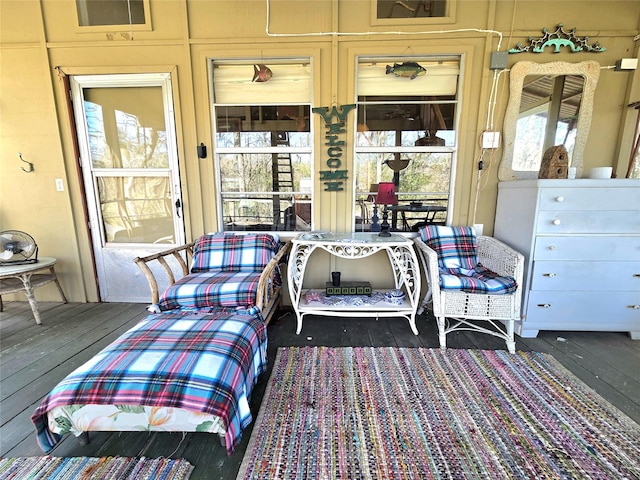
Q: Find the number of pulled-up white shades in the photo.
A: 2